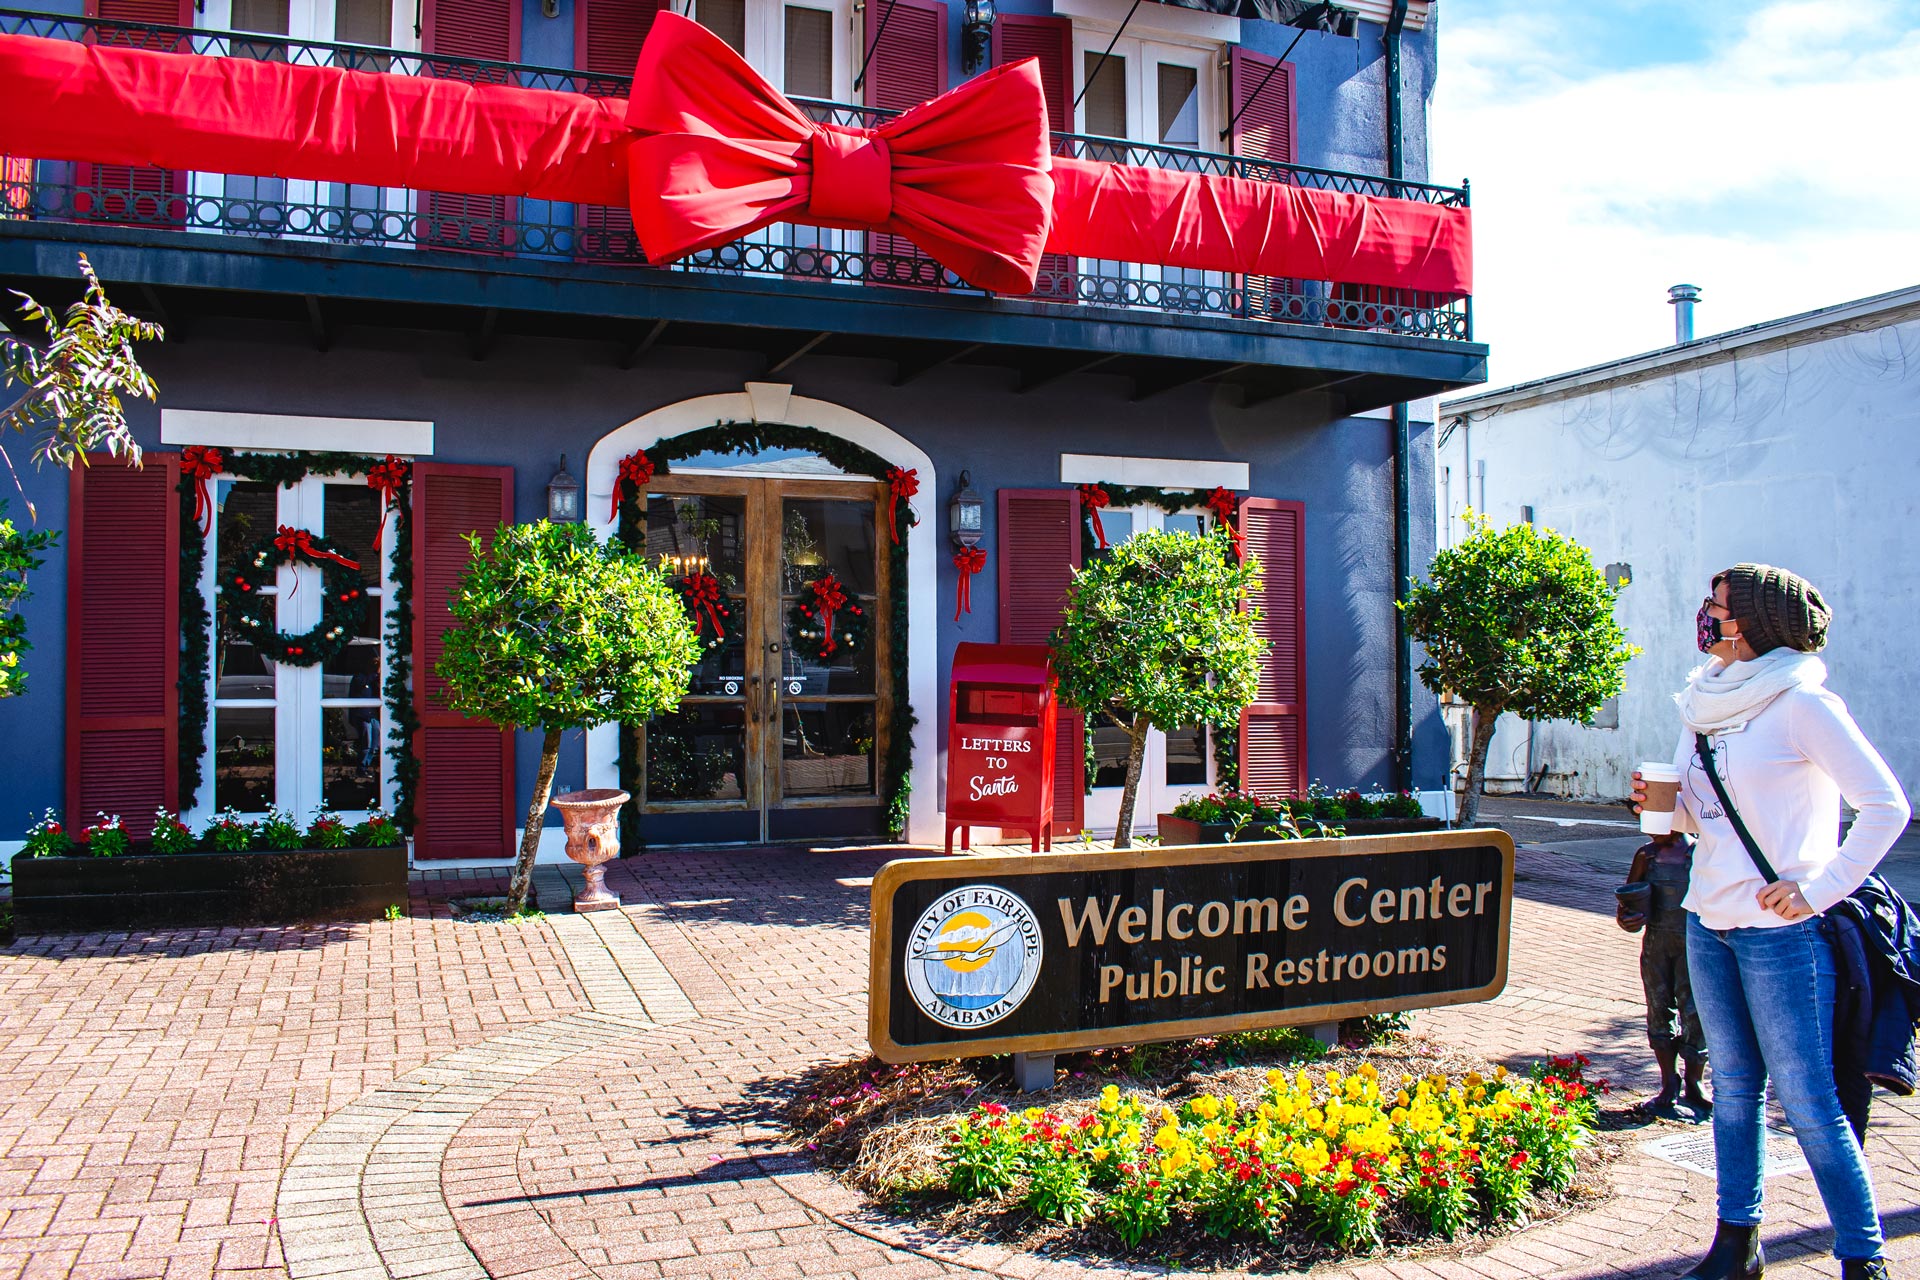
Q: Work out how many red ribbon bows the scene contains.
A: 11